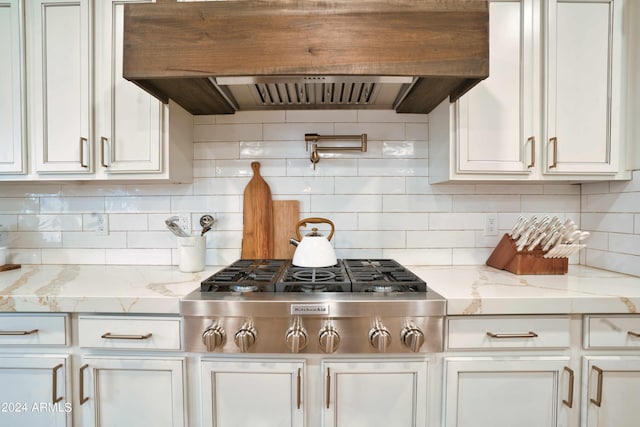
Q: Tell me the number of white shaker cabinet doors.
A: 11